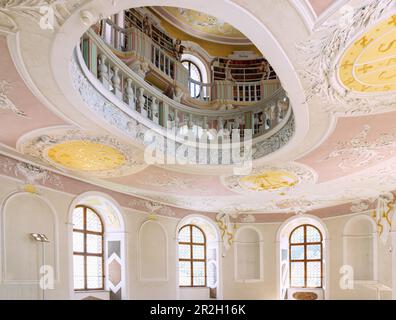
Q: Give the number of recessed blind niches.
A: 4